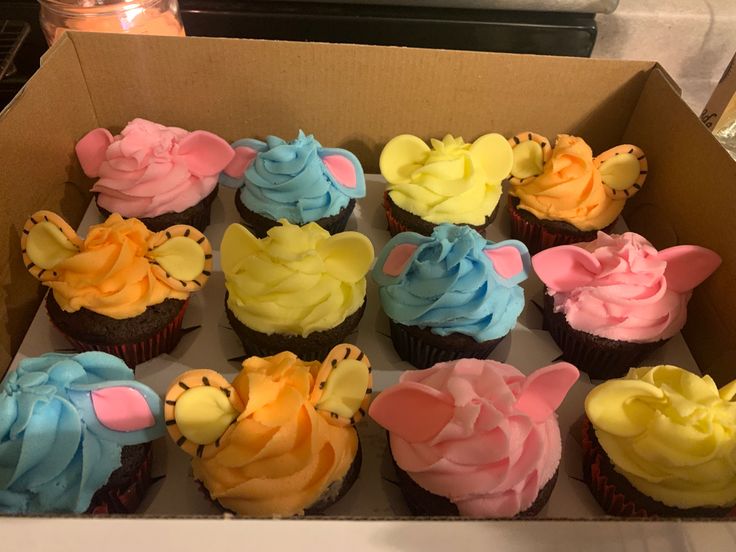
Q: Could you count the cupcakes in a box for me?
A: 12